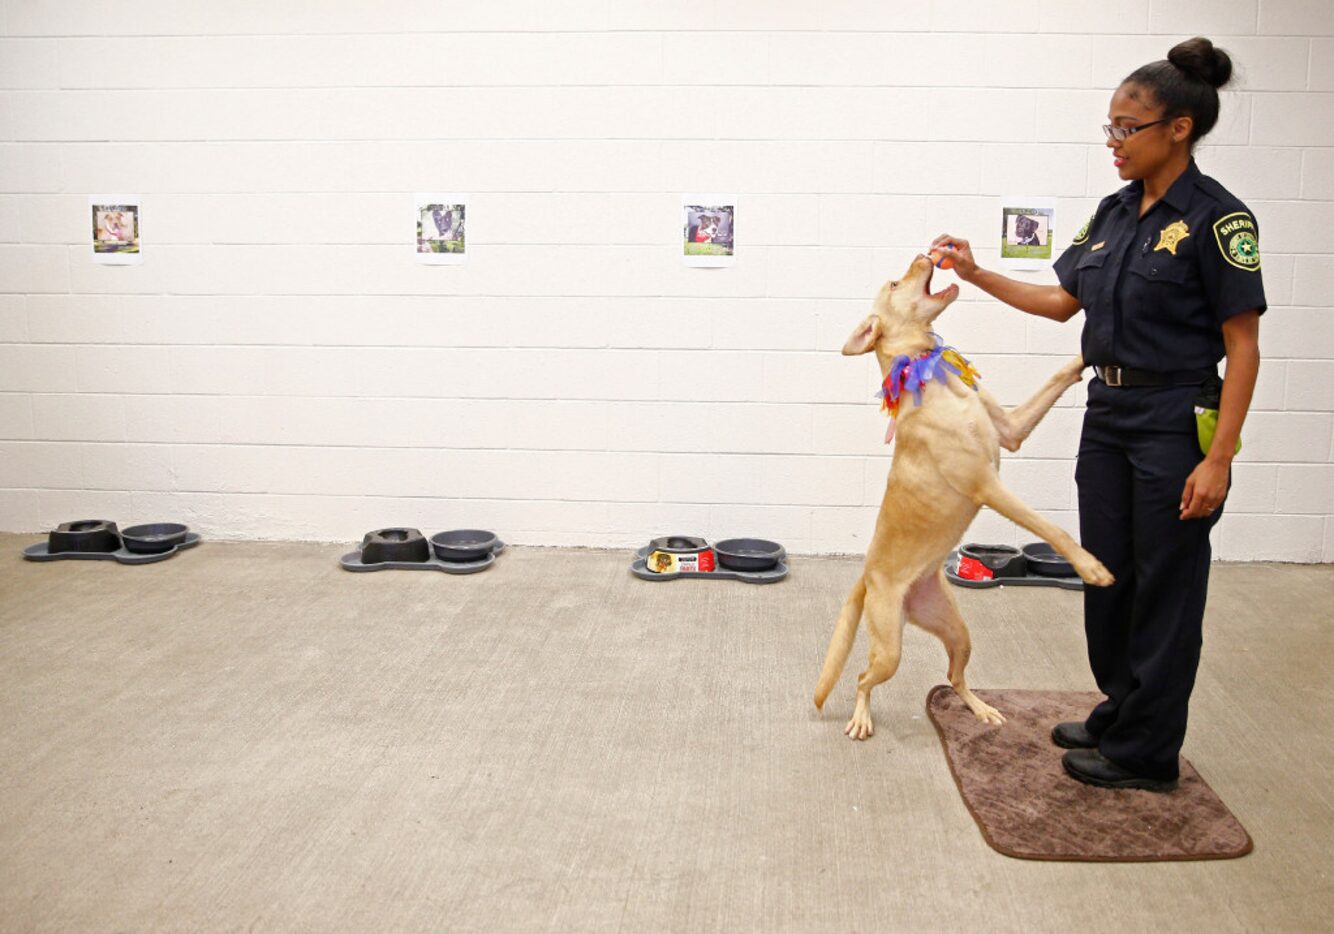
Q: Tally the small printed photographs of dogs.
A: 4